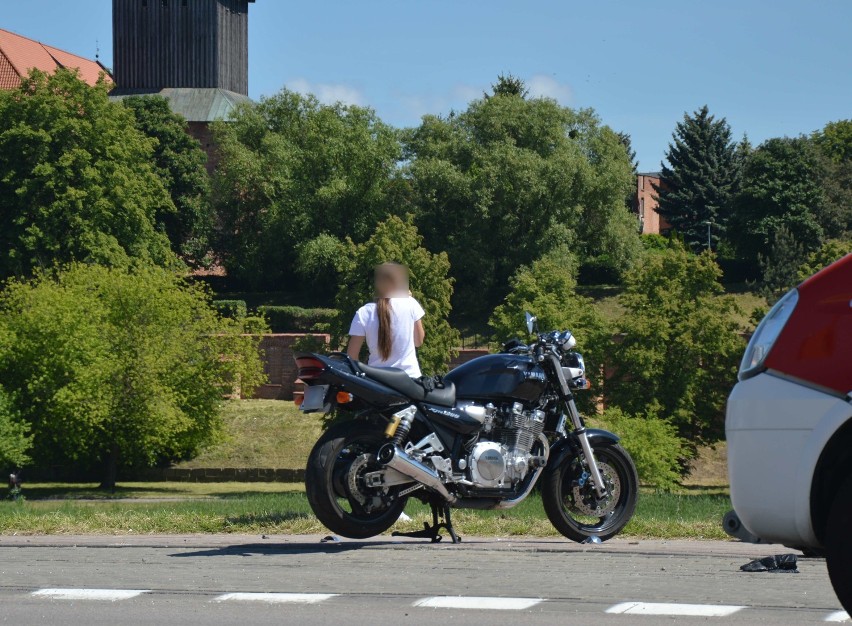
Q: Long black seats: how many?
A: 1